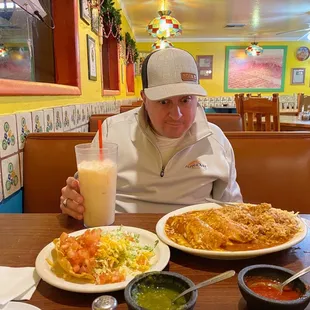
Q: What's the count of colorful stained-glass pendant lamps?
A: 3